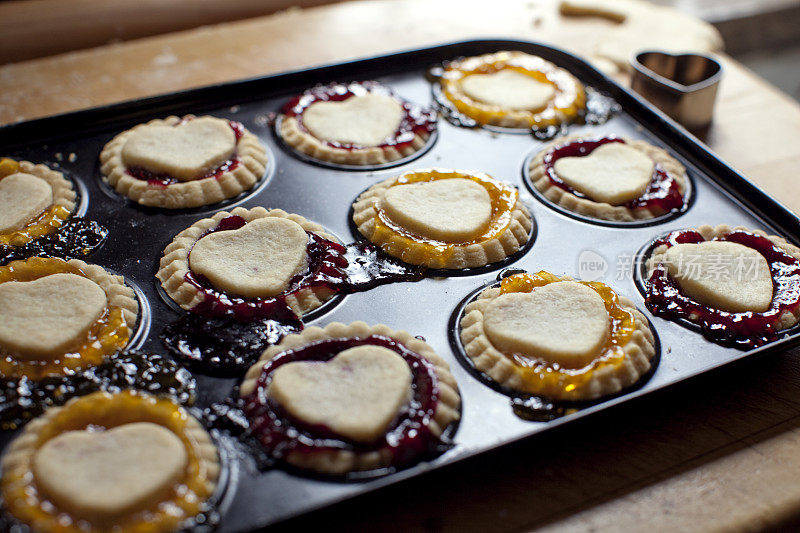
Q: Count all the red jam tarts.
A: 6